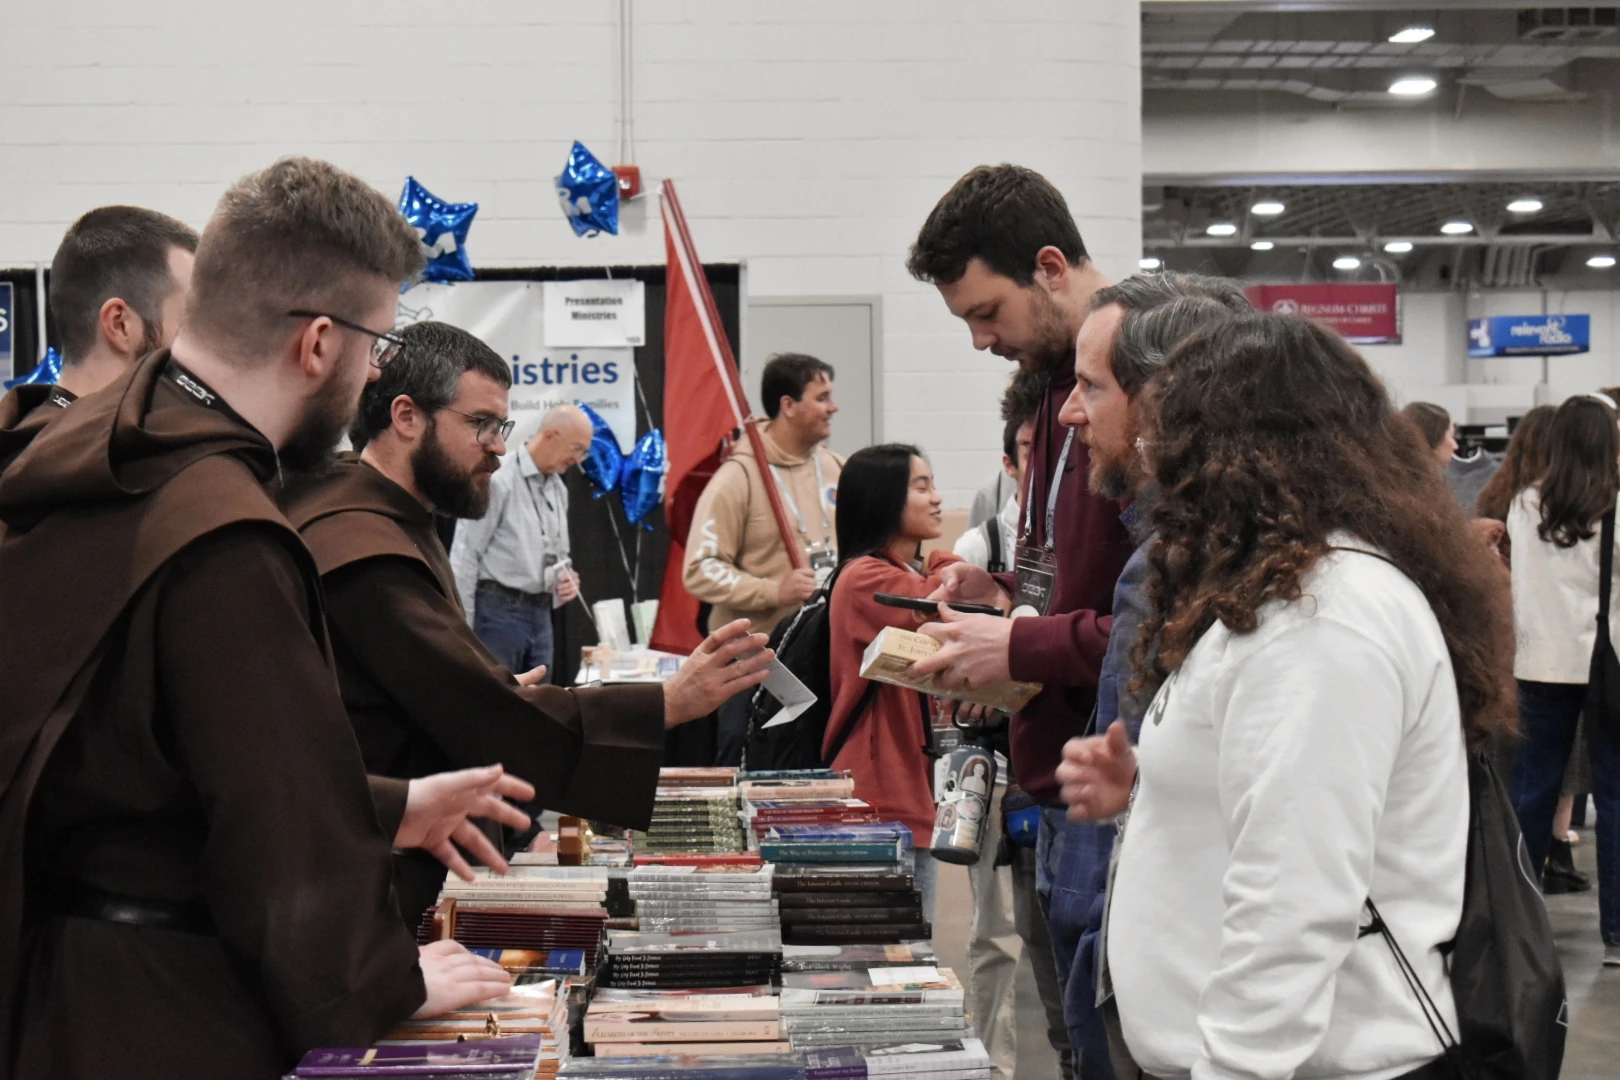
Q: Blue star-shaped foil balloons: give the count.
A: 5